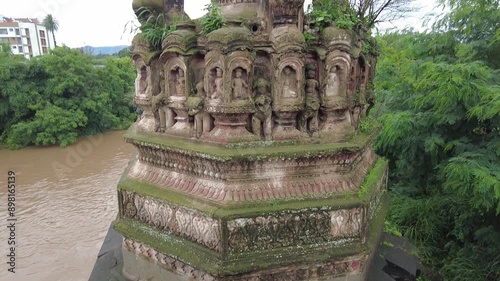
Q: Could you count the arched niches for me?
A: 6